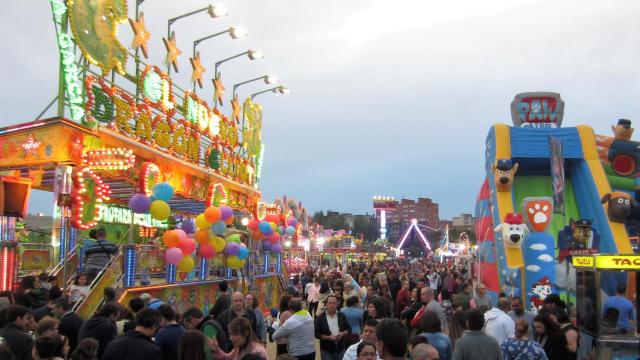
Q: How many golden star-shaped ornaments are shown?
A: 5